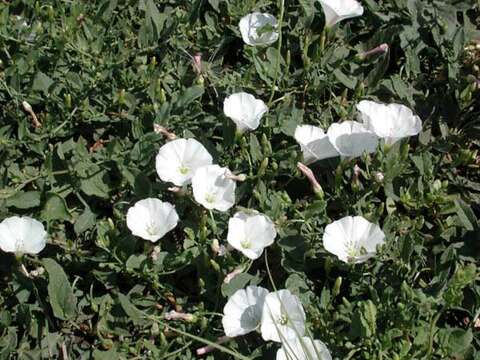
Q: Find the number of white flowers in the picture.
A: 15